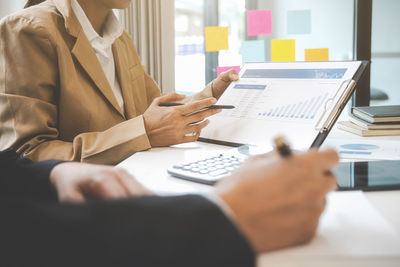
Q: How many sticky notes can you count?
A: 7